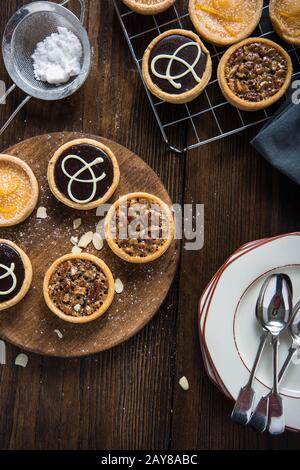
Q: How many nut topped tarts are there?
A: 3